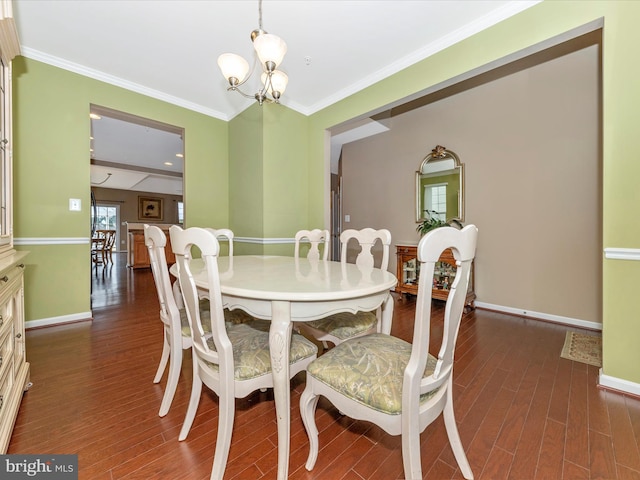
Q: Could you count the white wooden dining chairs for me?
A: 6